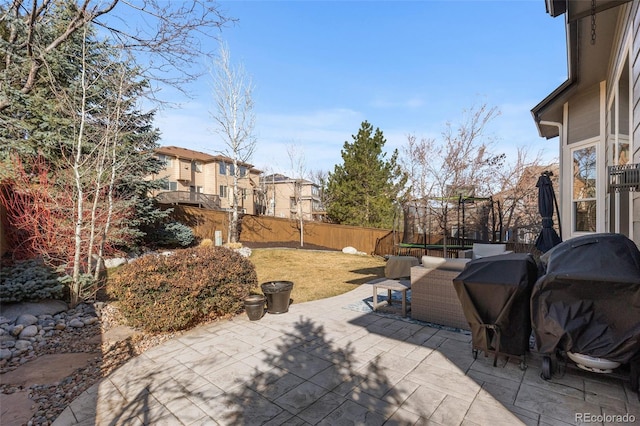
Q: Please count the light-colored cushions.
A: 2